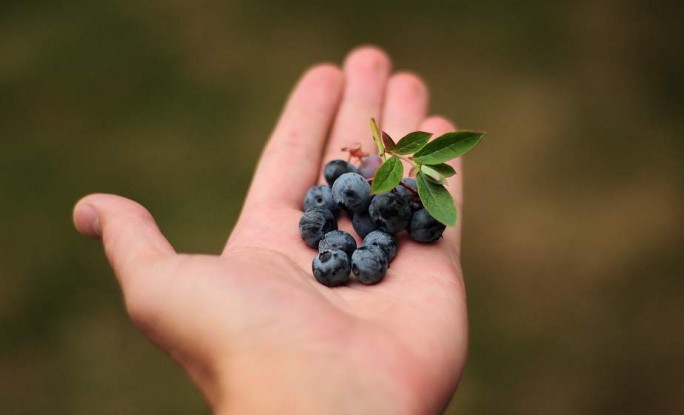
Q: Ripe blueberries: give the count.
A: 12